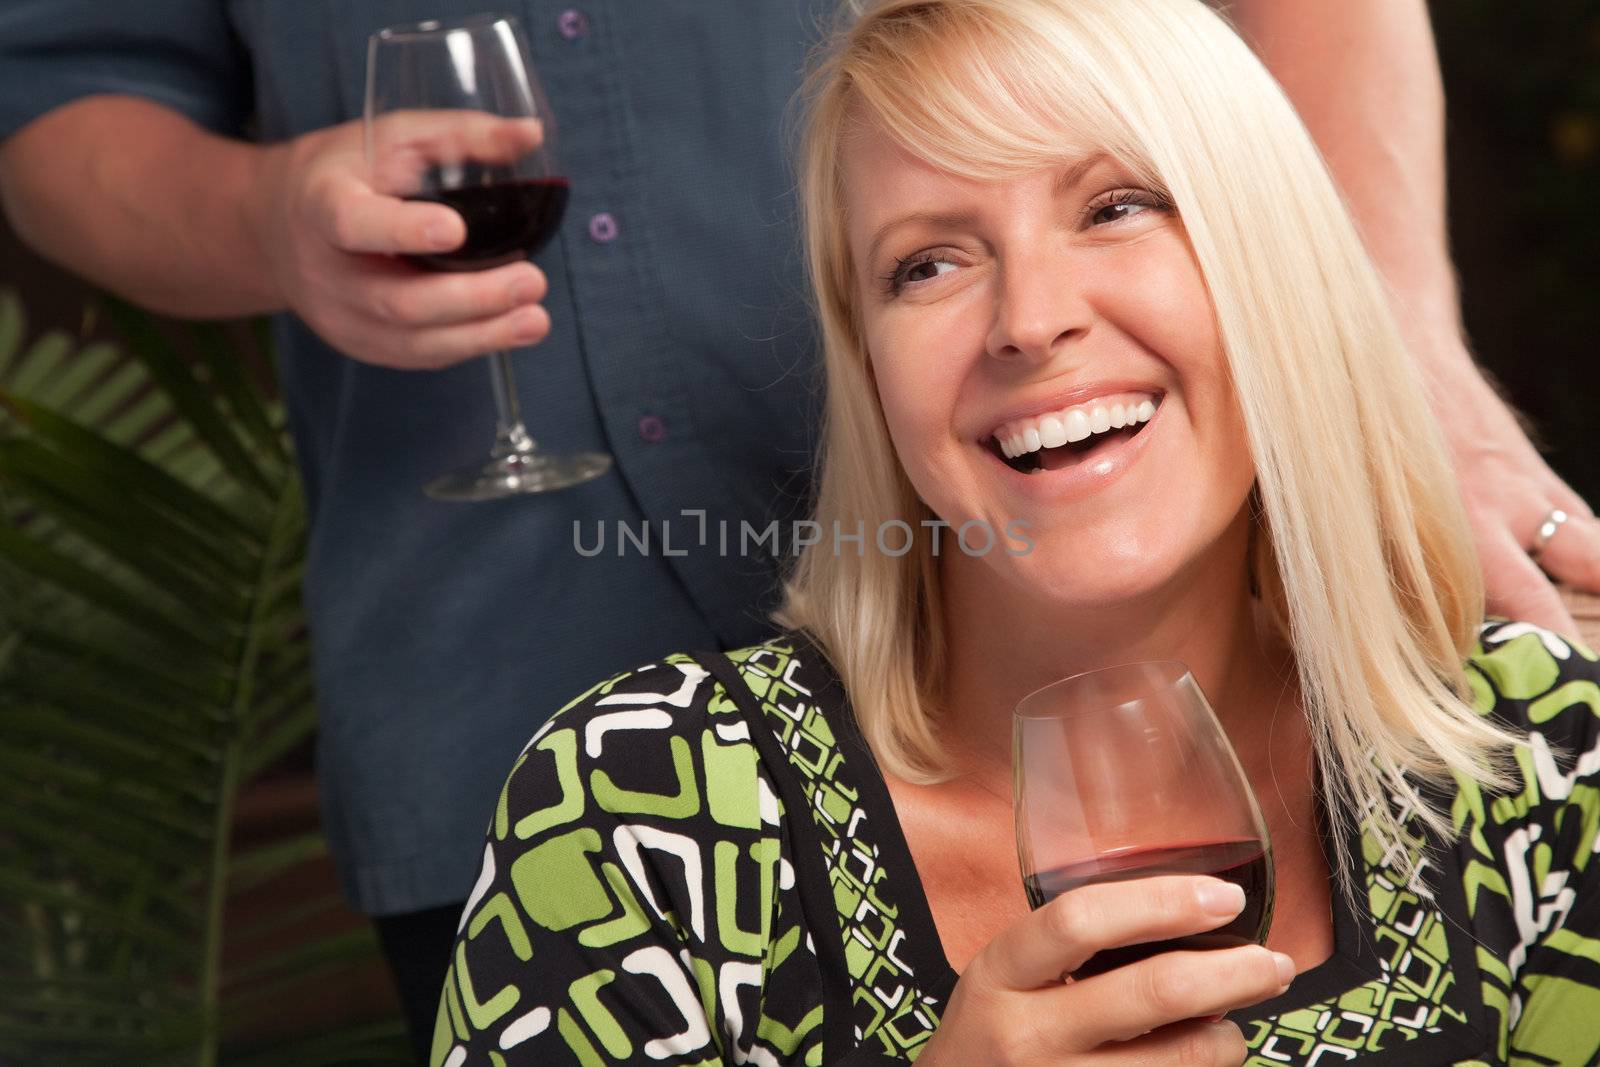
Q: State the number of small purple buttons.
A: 3